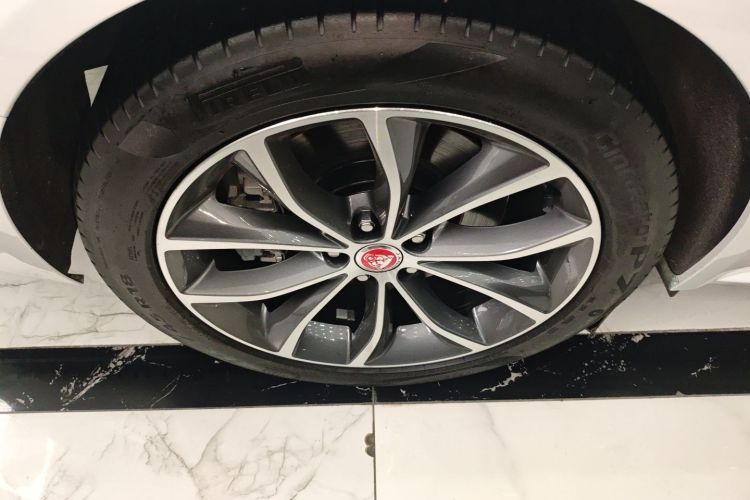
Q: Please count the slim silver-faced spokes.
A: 10